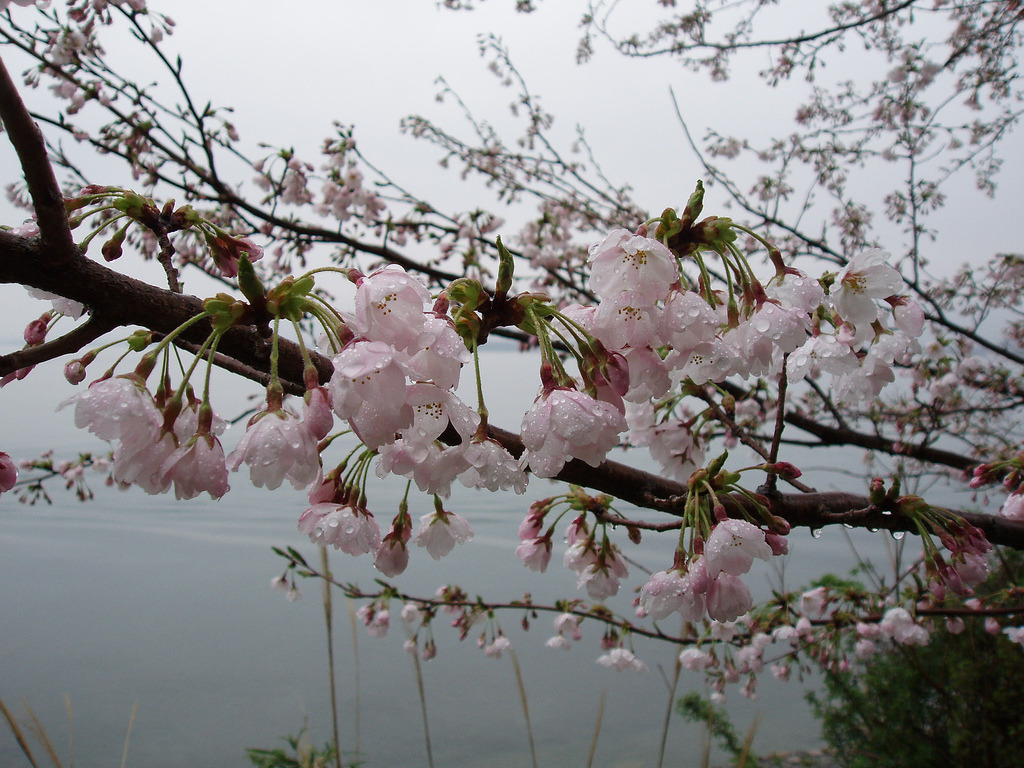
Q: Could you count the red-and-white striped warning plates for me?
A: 0